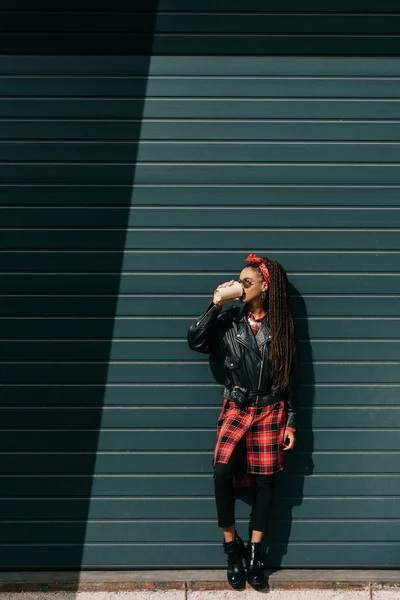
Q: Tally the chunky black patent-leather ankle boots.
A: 2